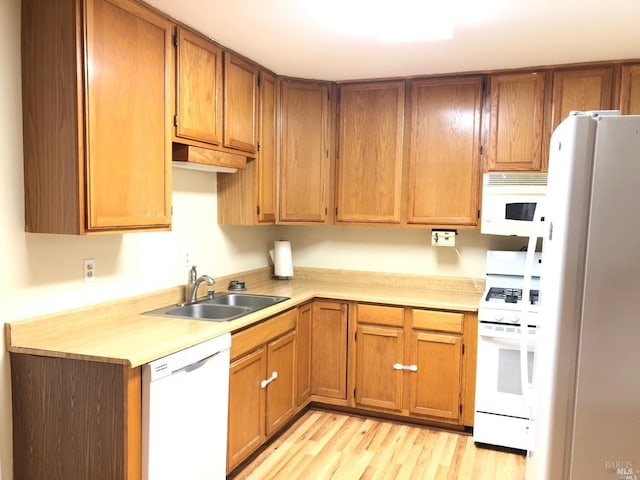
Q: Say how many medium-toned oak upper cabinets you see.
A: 10